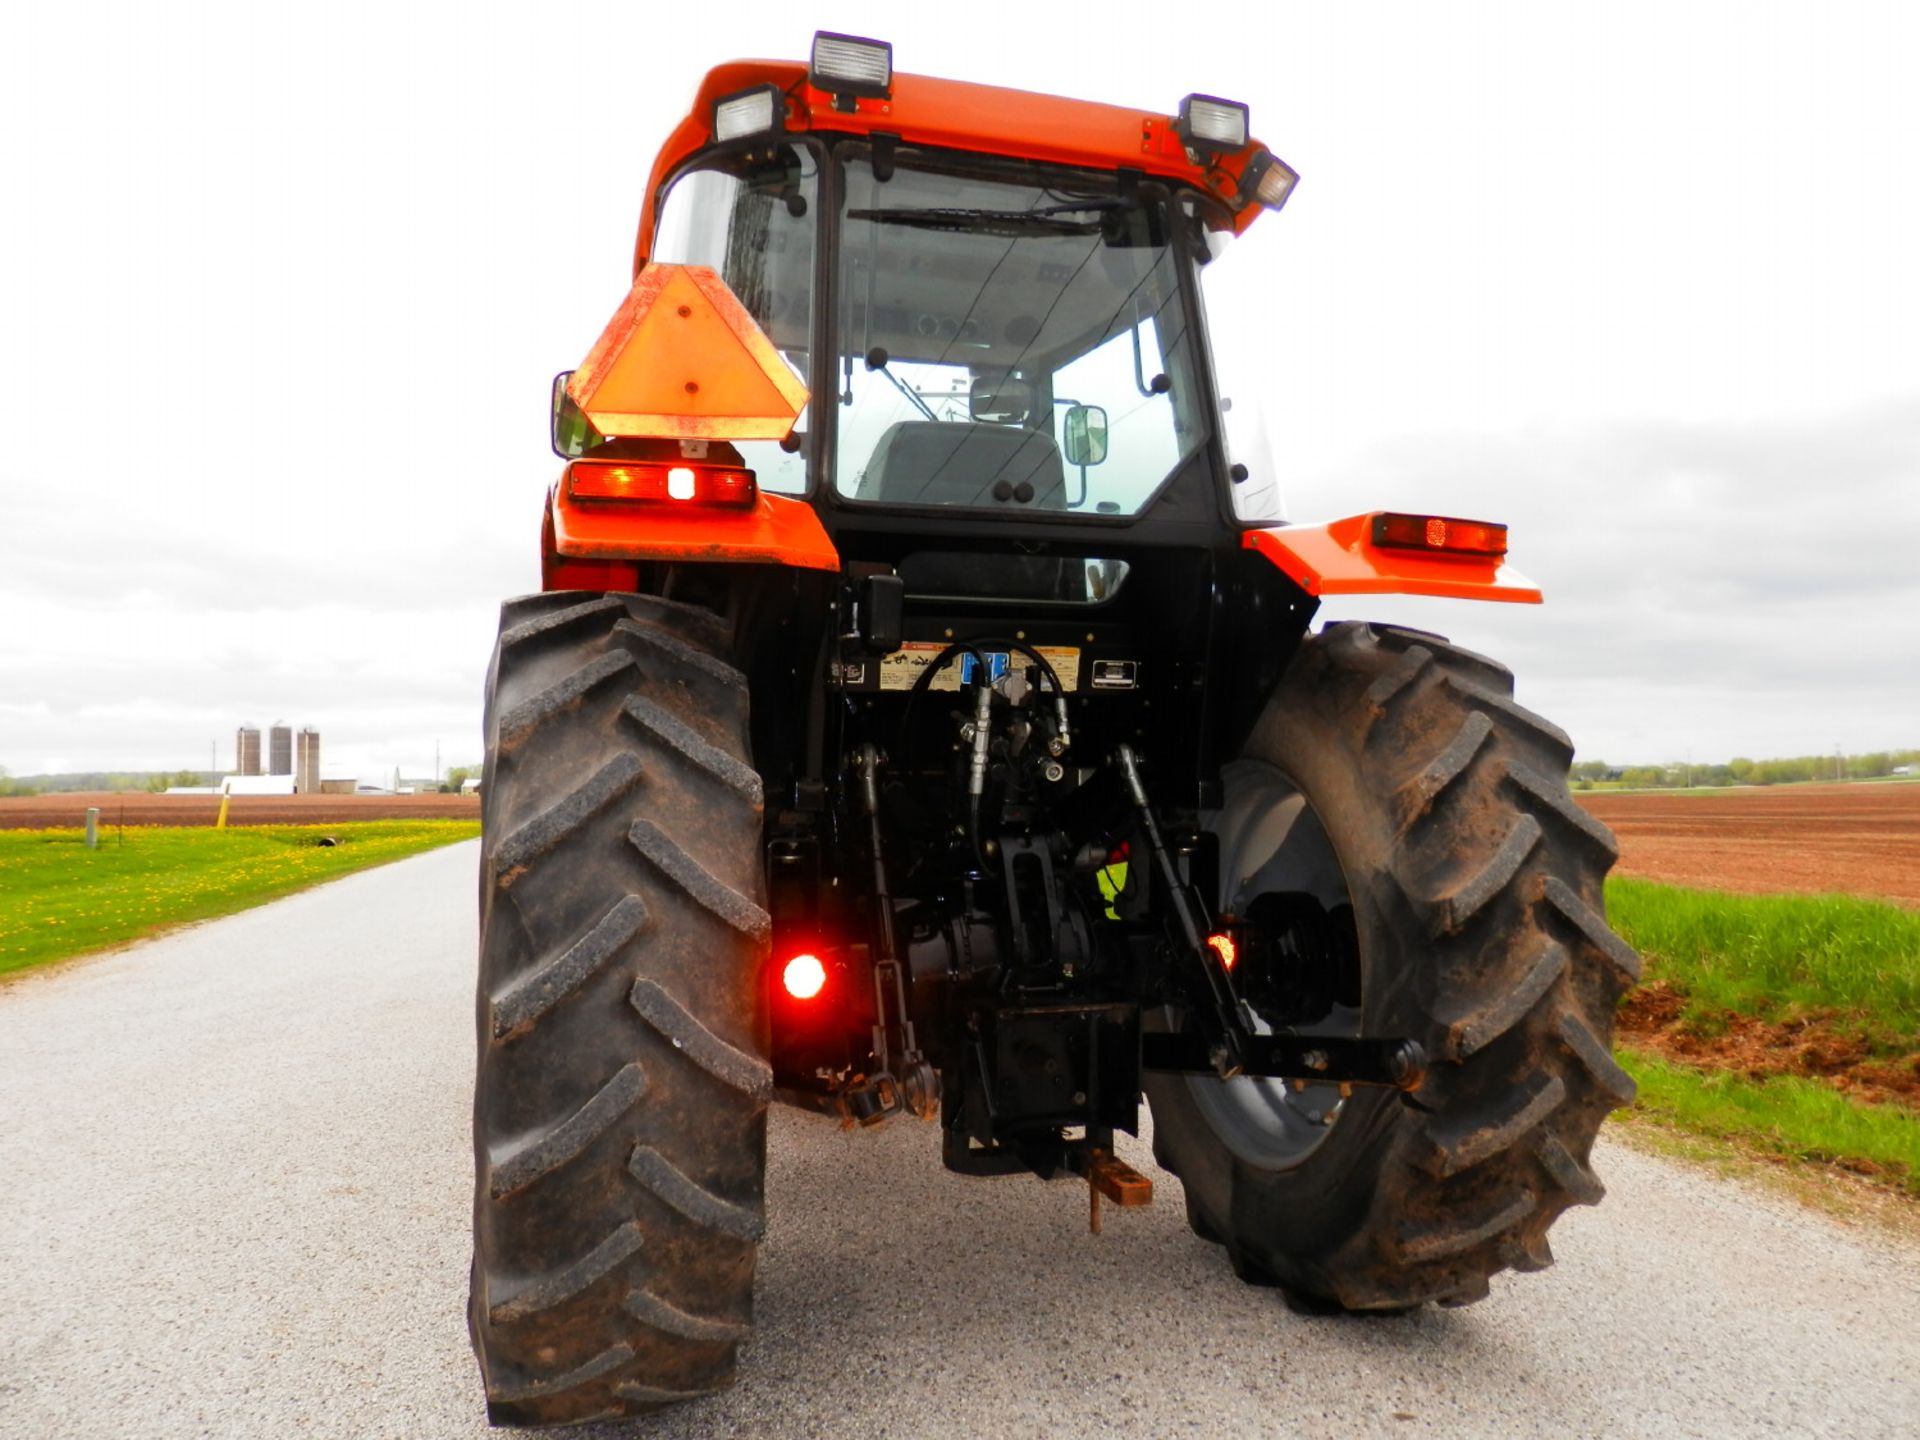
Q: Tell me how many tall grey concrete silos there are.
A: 3